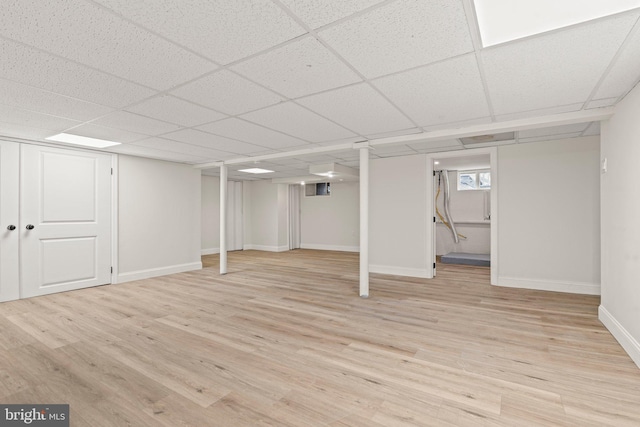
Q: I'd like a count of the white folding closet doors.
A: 2